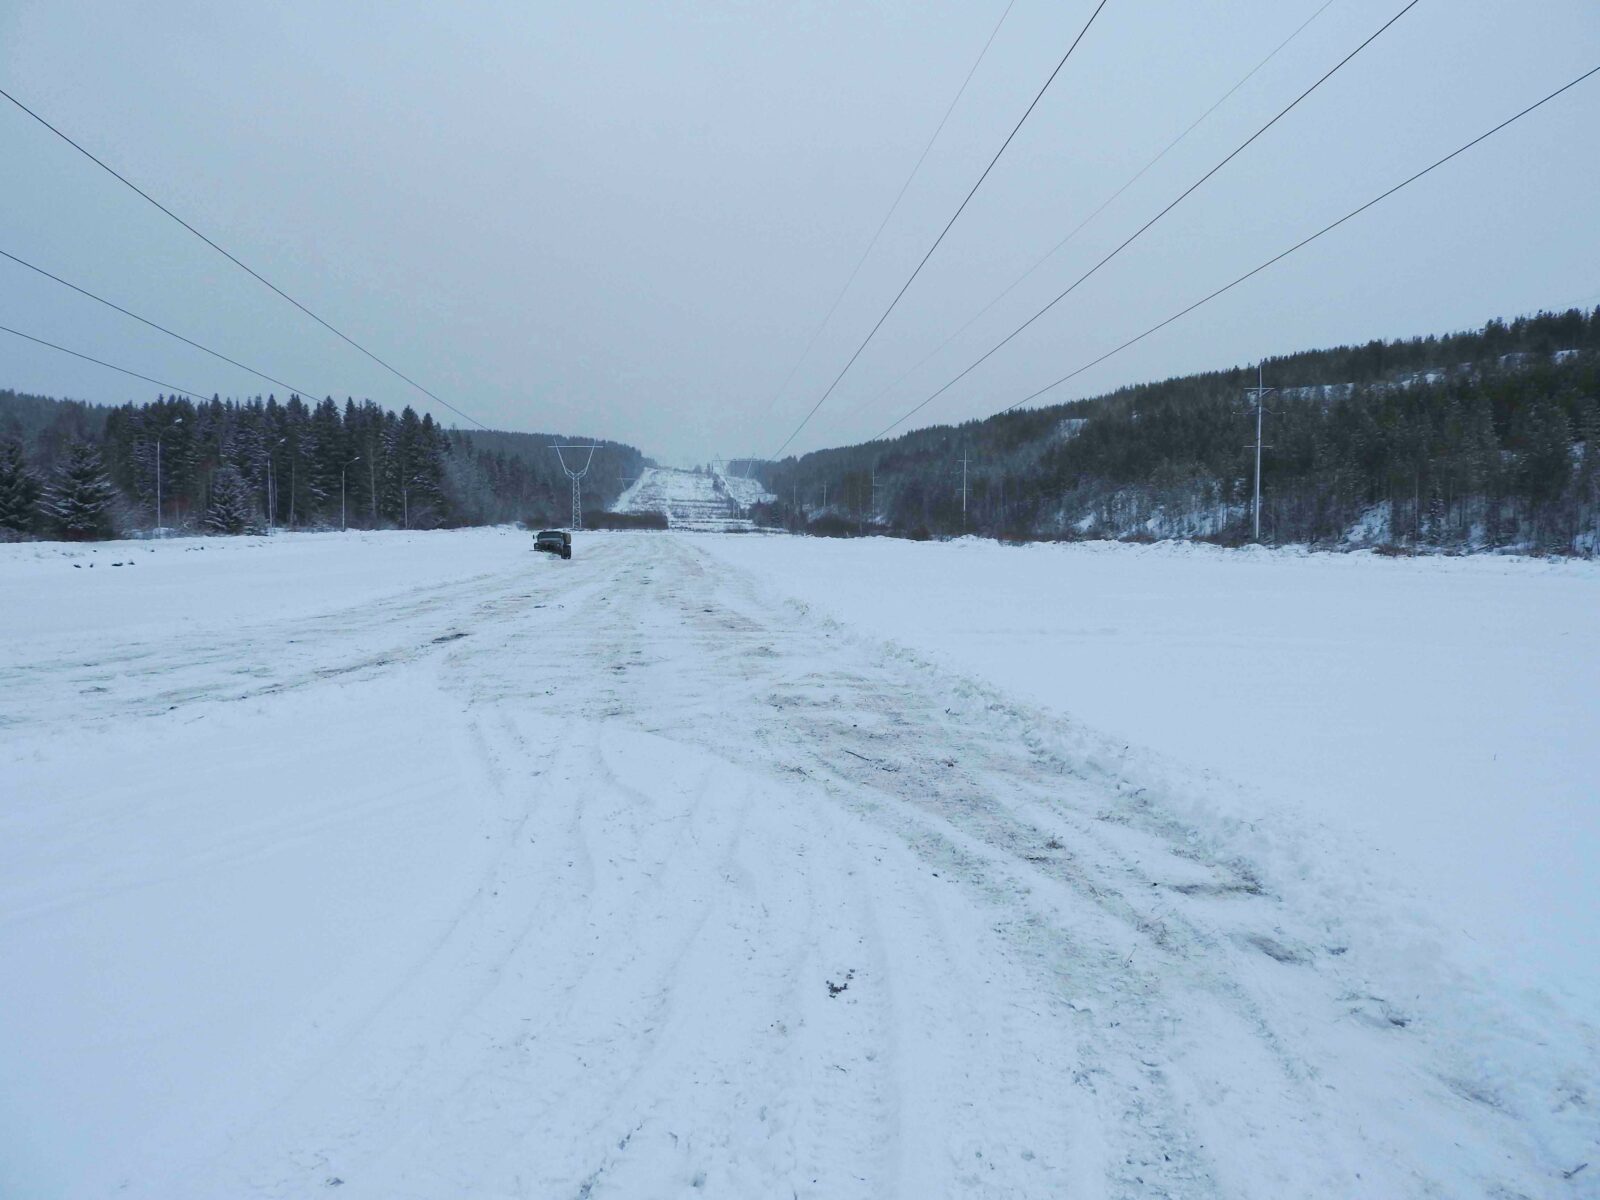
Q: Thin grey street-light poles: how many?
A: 4